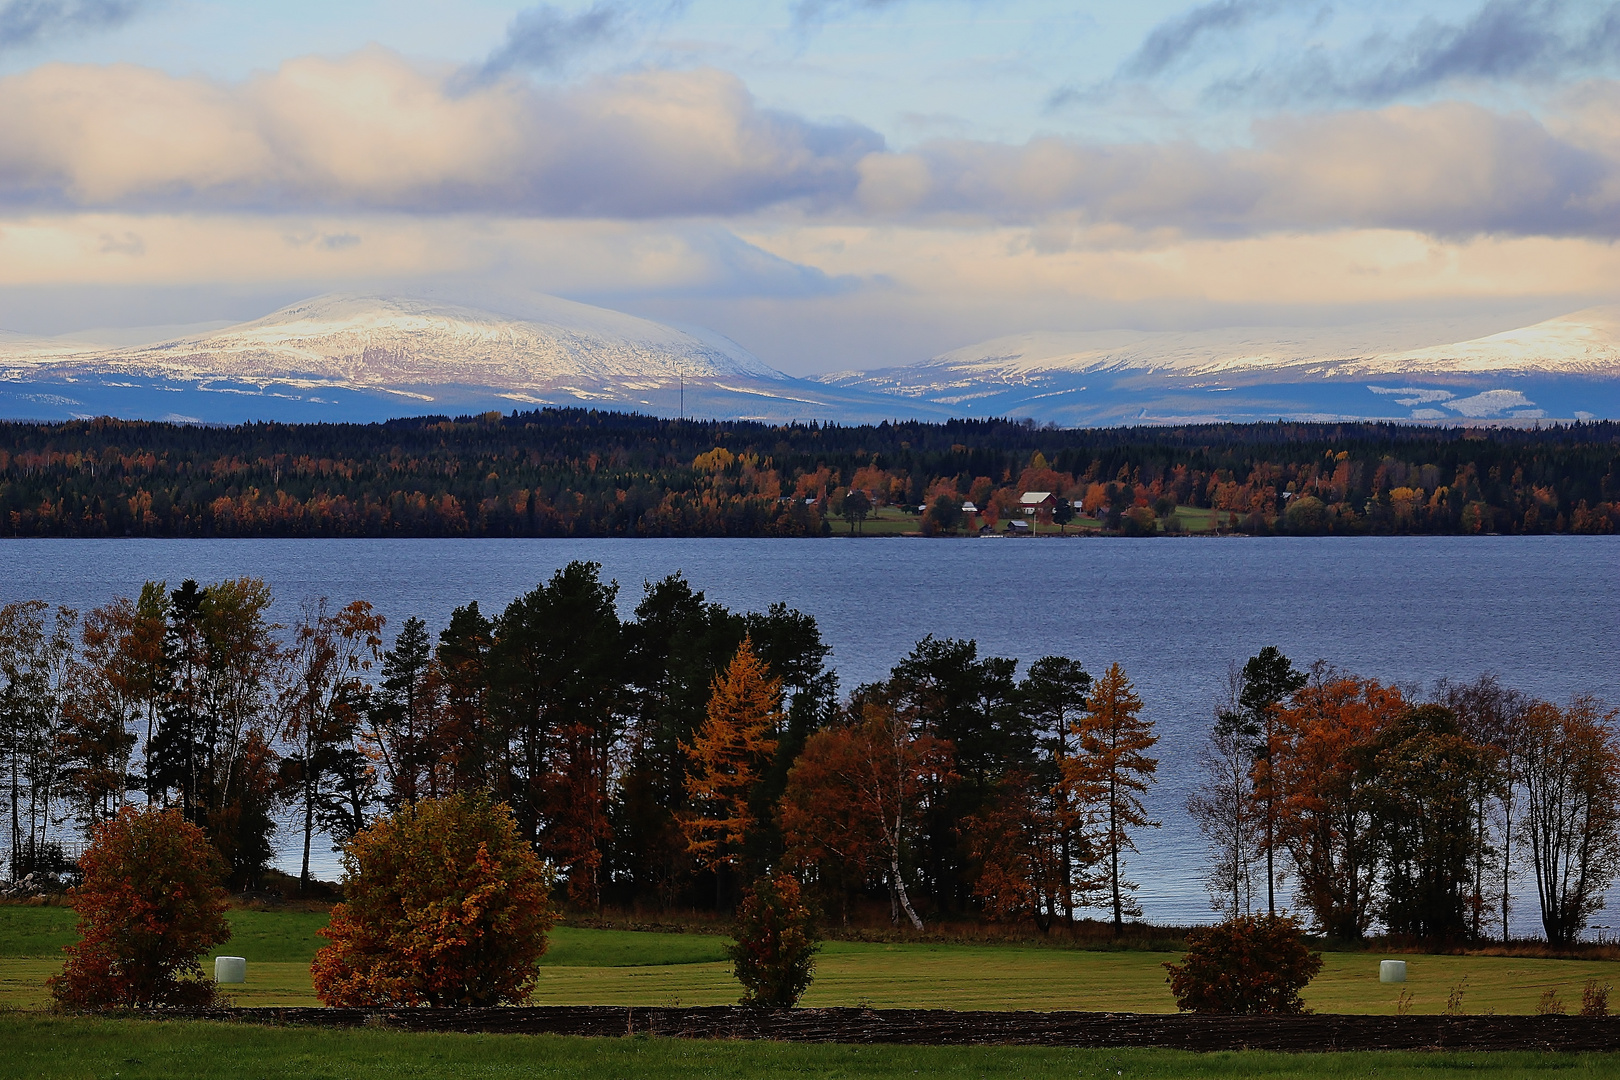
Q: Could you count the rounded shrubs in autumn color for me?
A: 4